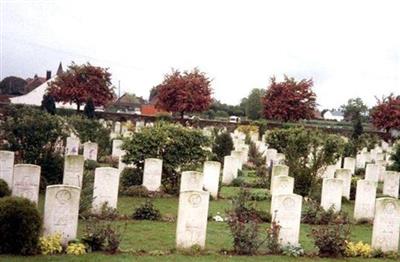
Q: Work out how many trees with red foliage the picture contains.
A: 4